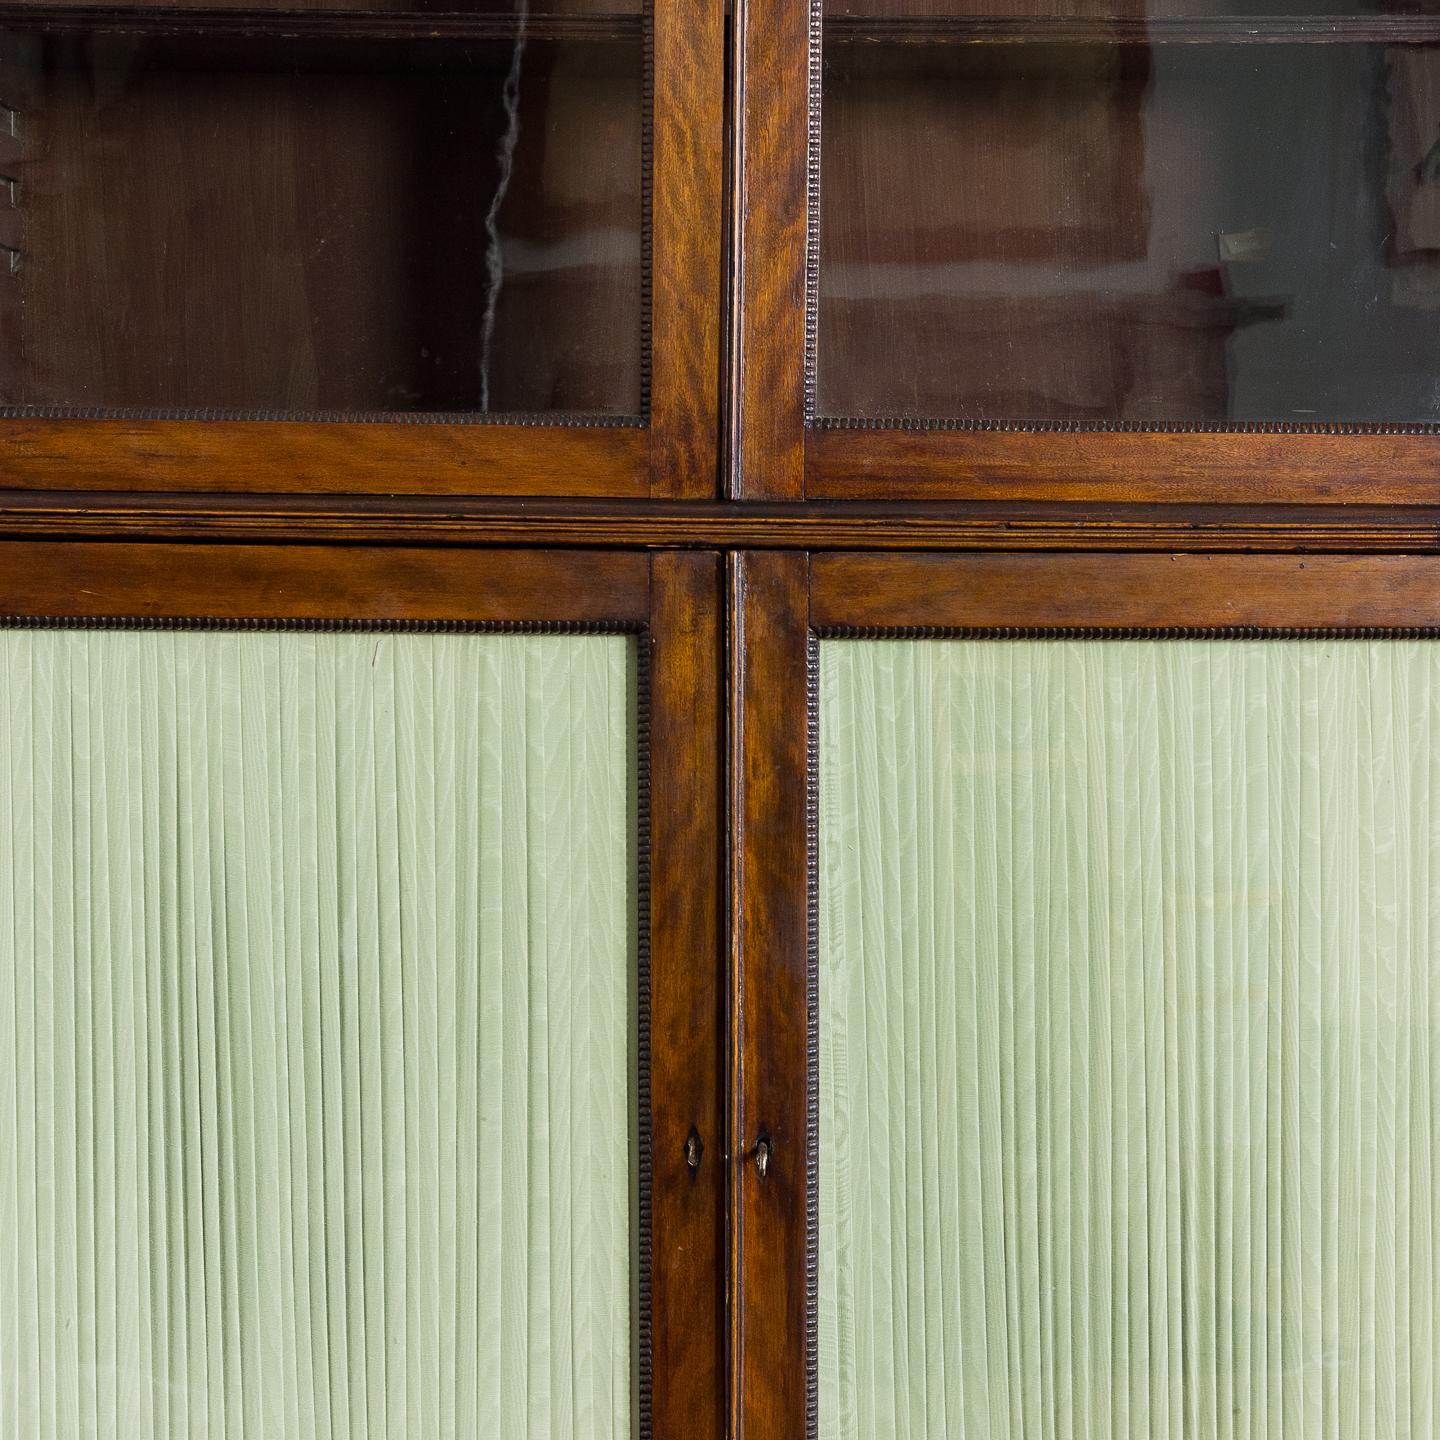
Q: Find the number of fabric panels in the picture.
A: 2